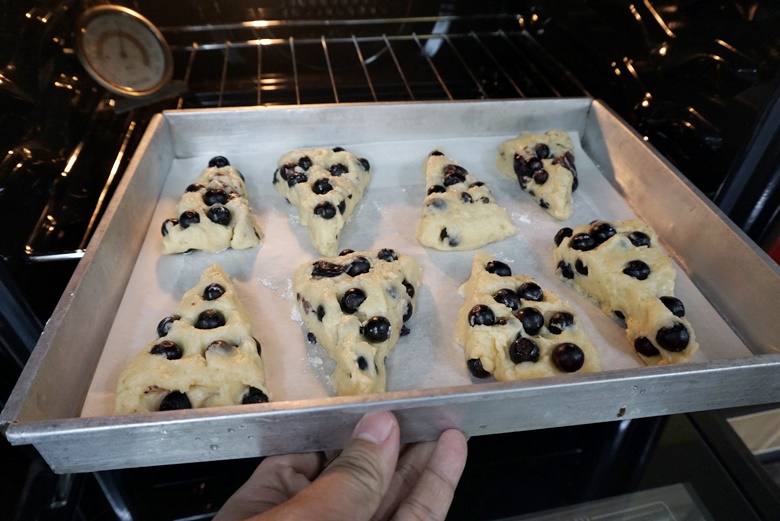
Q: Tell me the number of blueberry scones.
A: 8